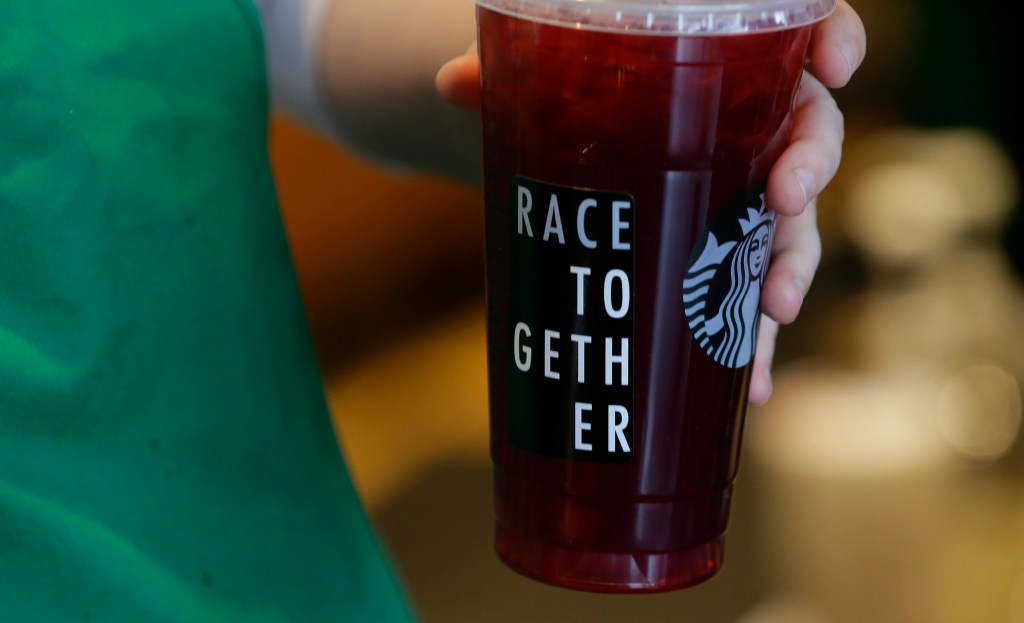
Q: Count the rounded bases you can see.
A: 1